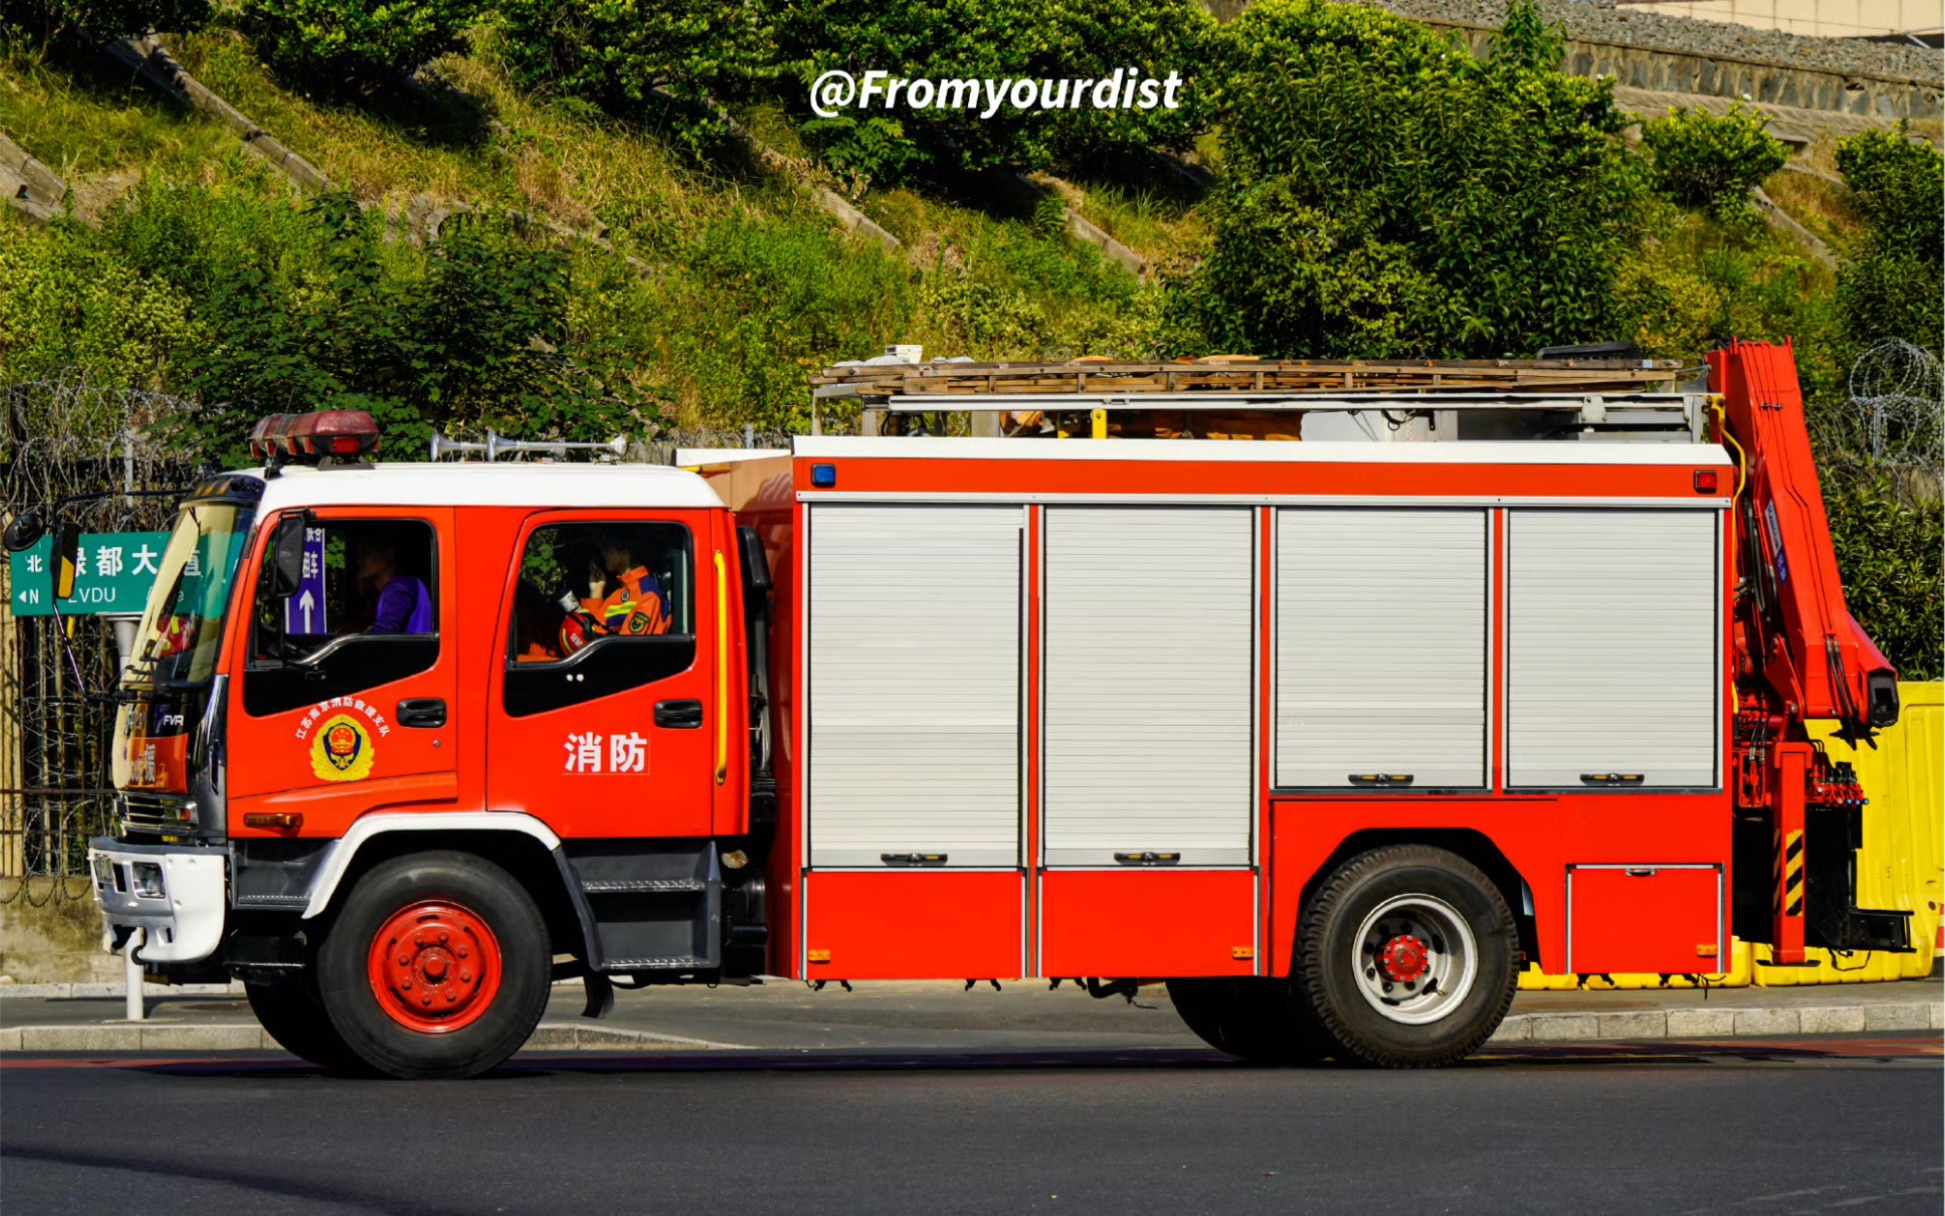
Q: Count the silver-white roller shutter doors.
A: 4